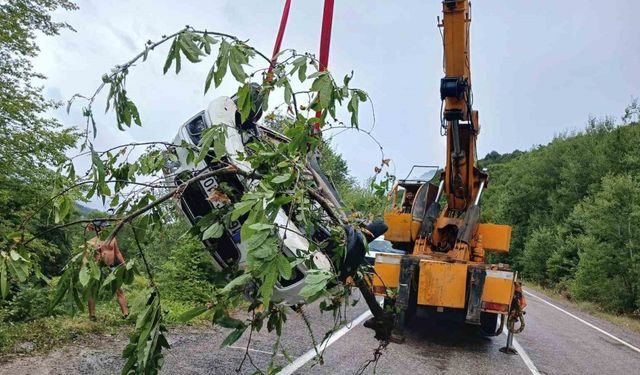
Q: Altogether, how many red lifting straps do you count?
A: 2